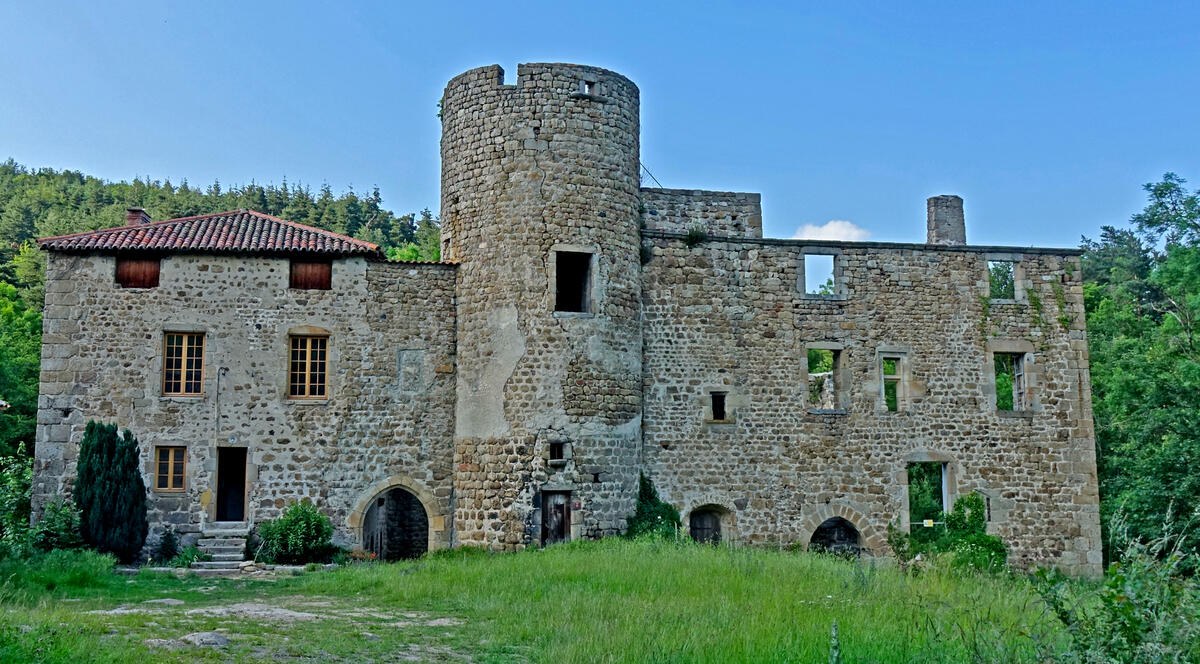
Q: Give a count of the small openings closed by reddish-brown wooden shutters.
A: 2